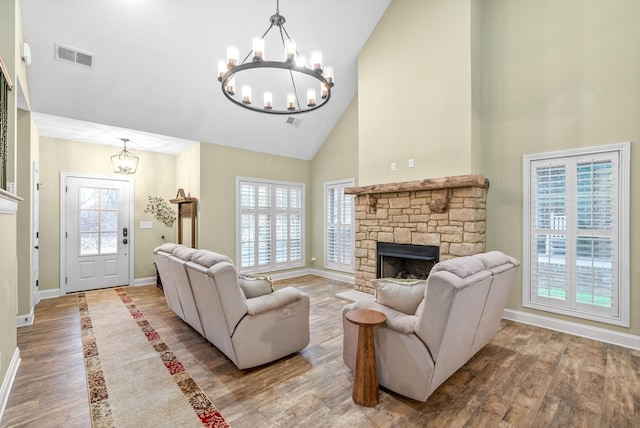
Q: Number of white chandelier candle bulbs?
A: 12